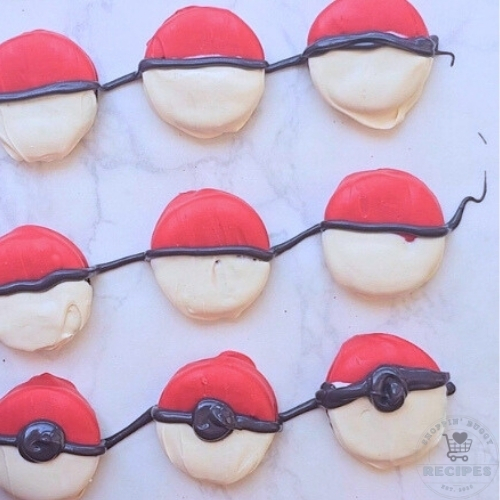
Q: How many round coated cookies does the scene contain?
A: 9